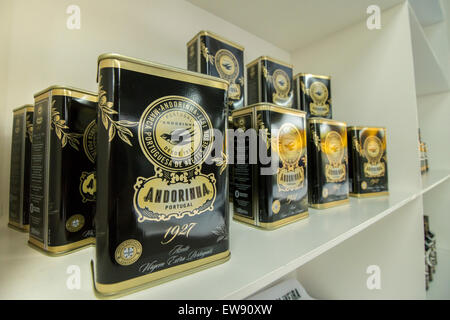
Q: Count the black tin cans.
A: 9